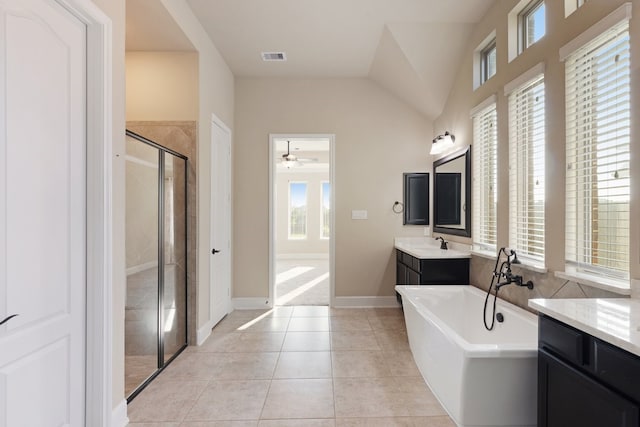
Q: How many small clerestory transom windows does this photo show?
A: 3